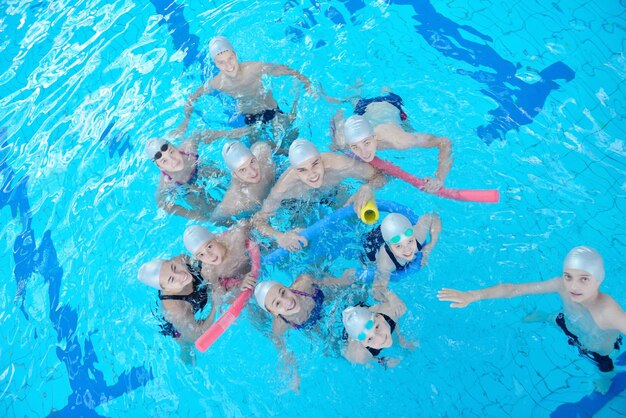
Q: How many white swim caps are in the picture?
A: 11